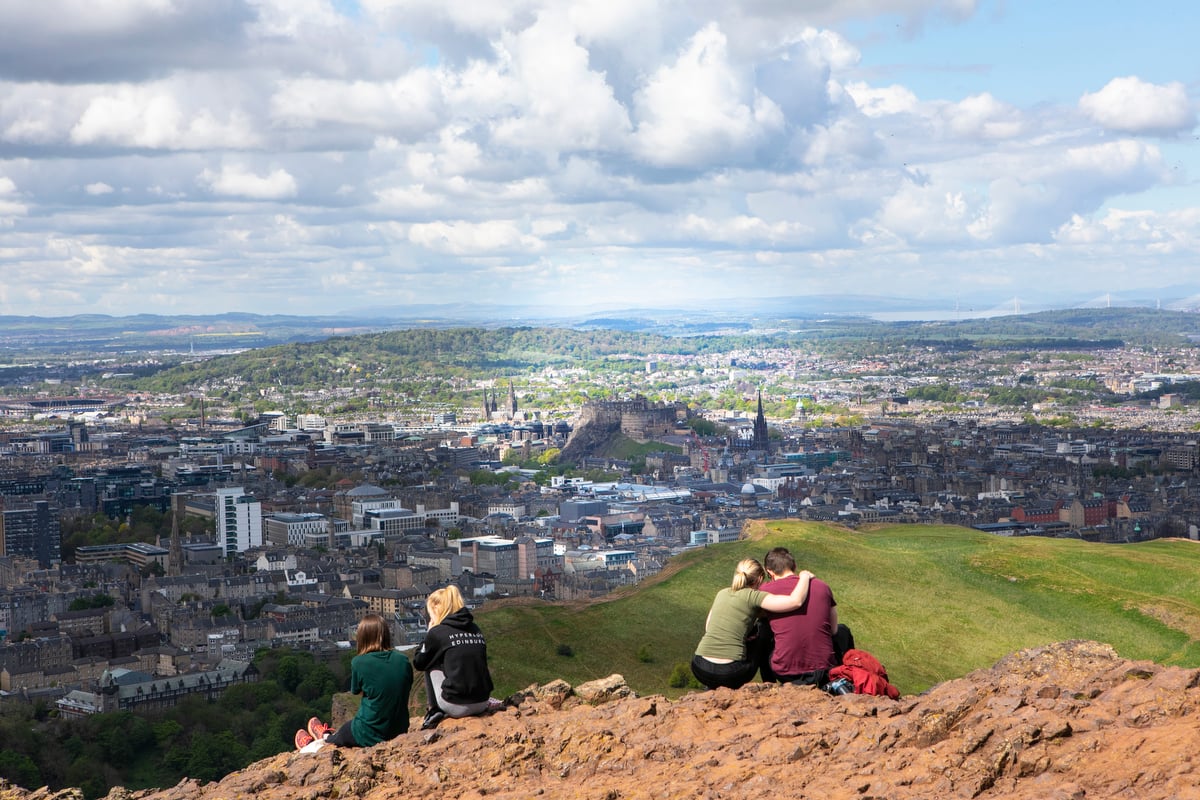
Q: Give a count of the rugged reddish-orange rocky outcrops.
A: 1